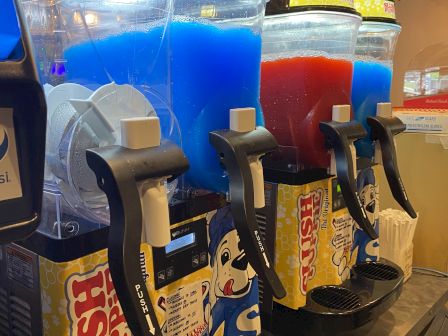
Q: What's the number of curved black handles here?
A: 4